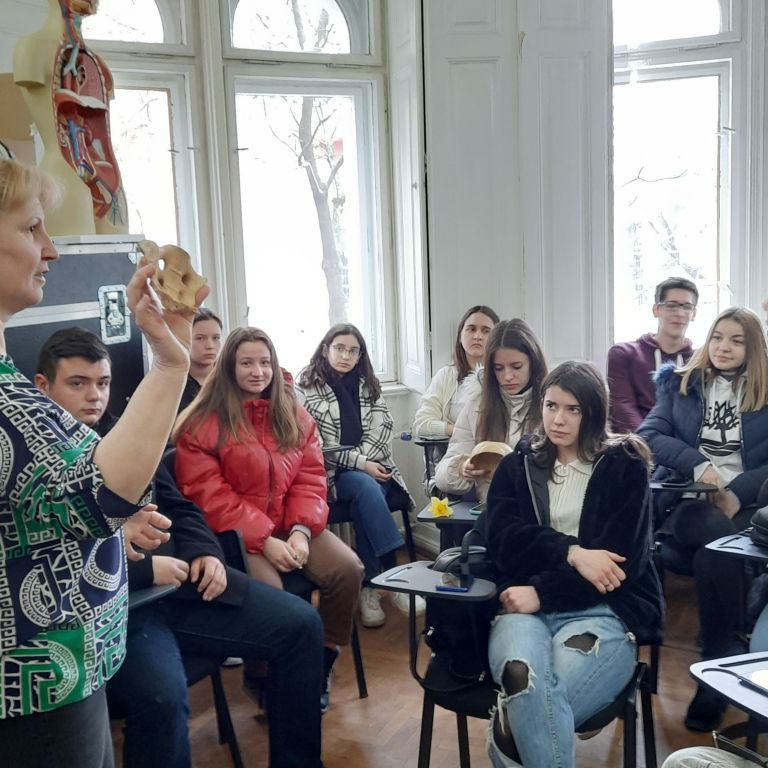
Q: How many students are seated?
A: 9